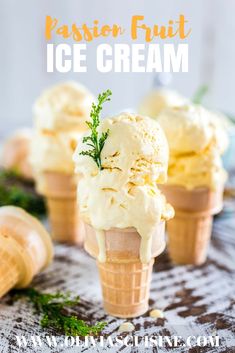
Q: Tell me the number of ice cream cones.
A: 4